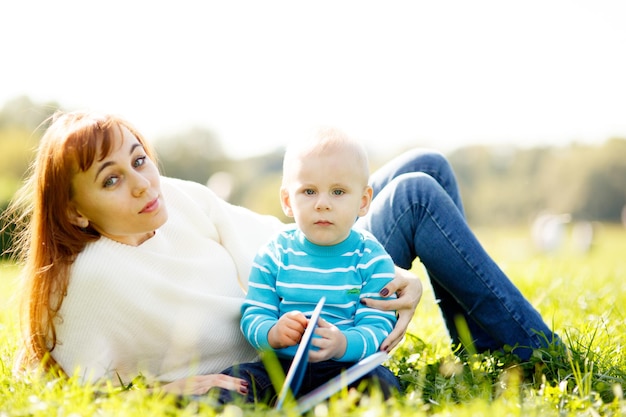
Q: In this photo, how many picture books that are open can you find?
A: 1